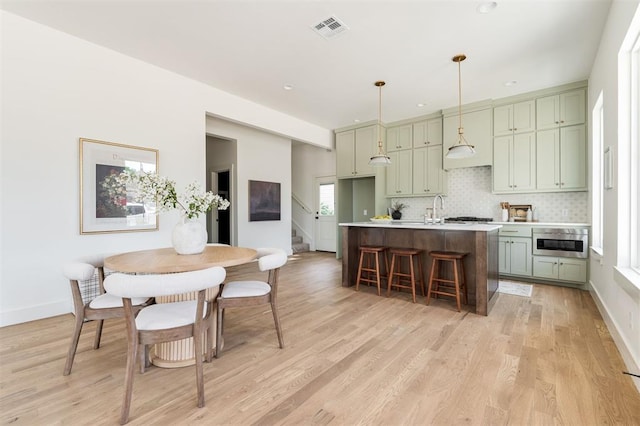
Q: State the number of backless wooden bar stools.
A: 3